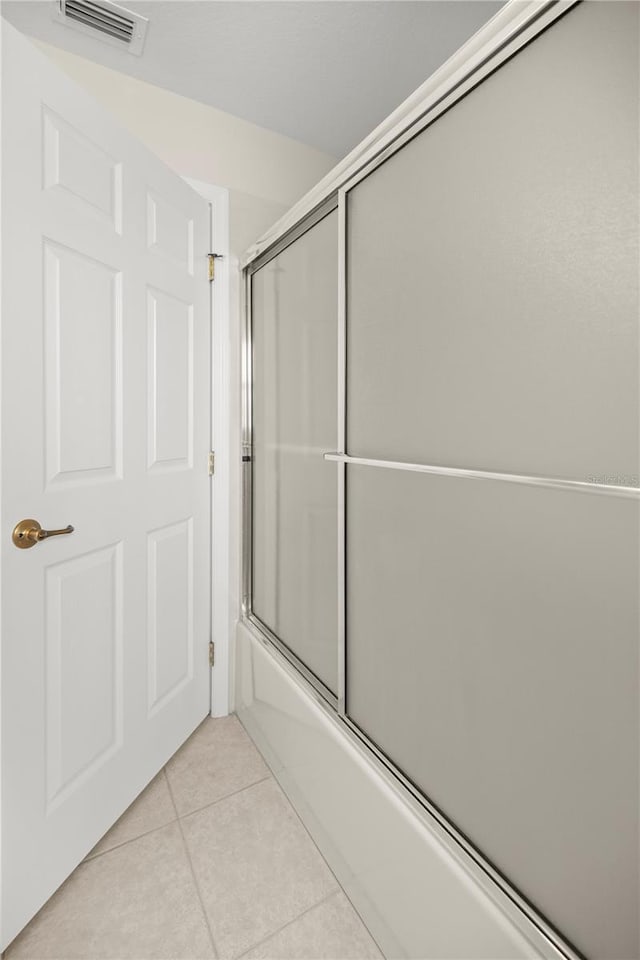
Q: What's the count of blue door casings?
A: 0